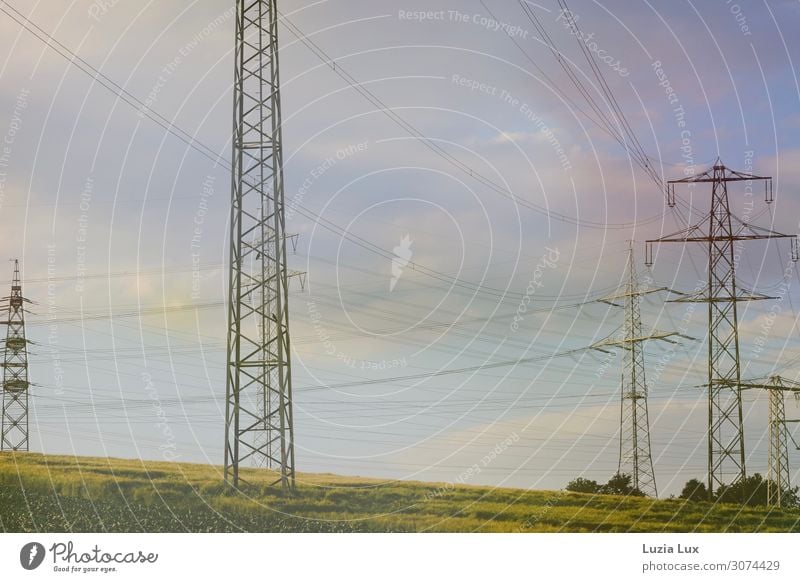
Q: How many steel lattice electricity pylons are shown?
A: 6